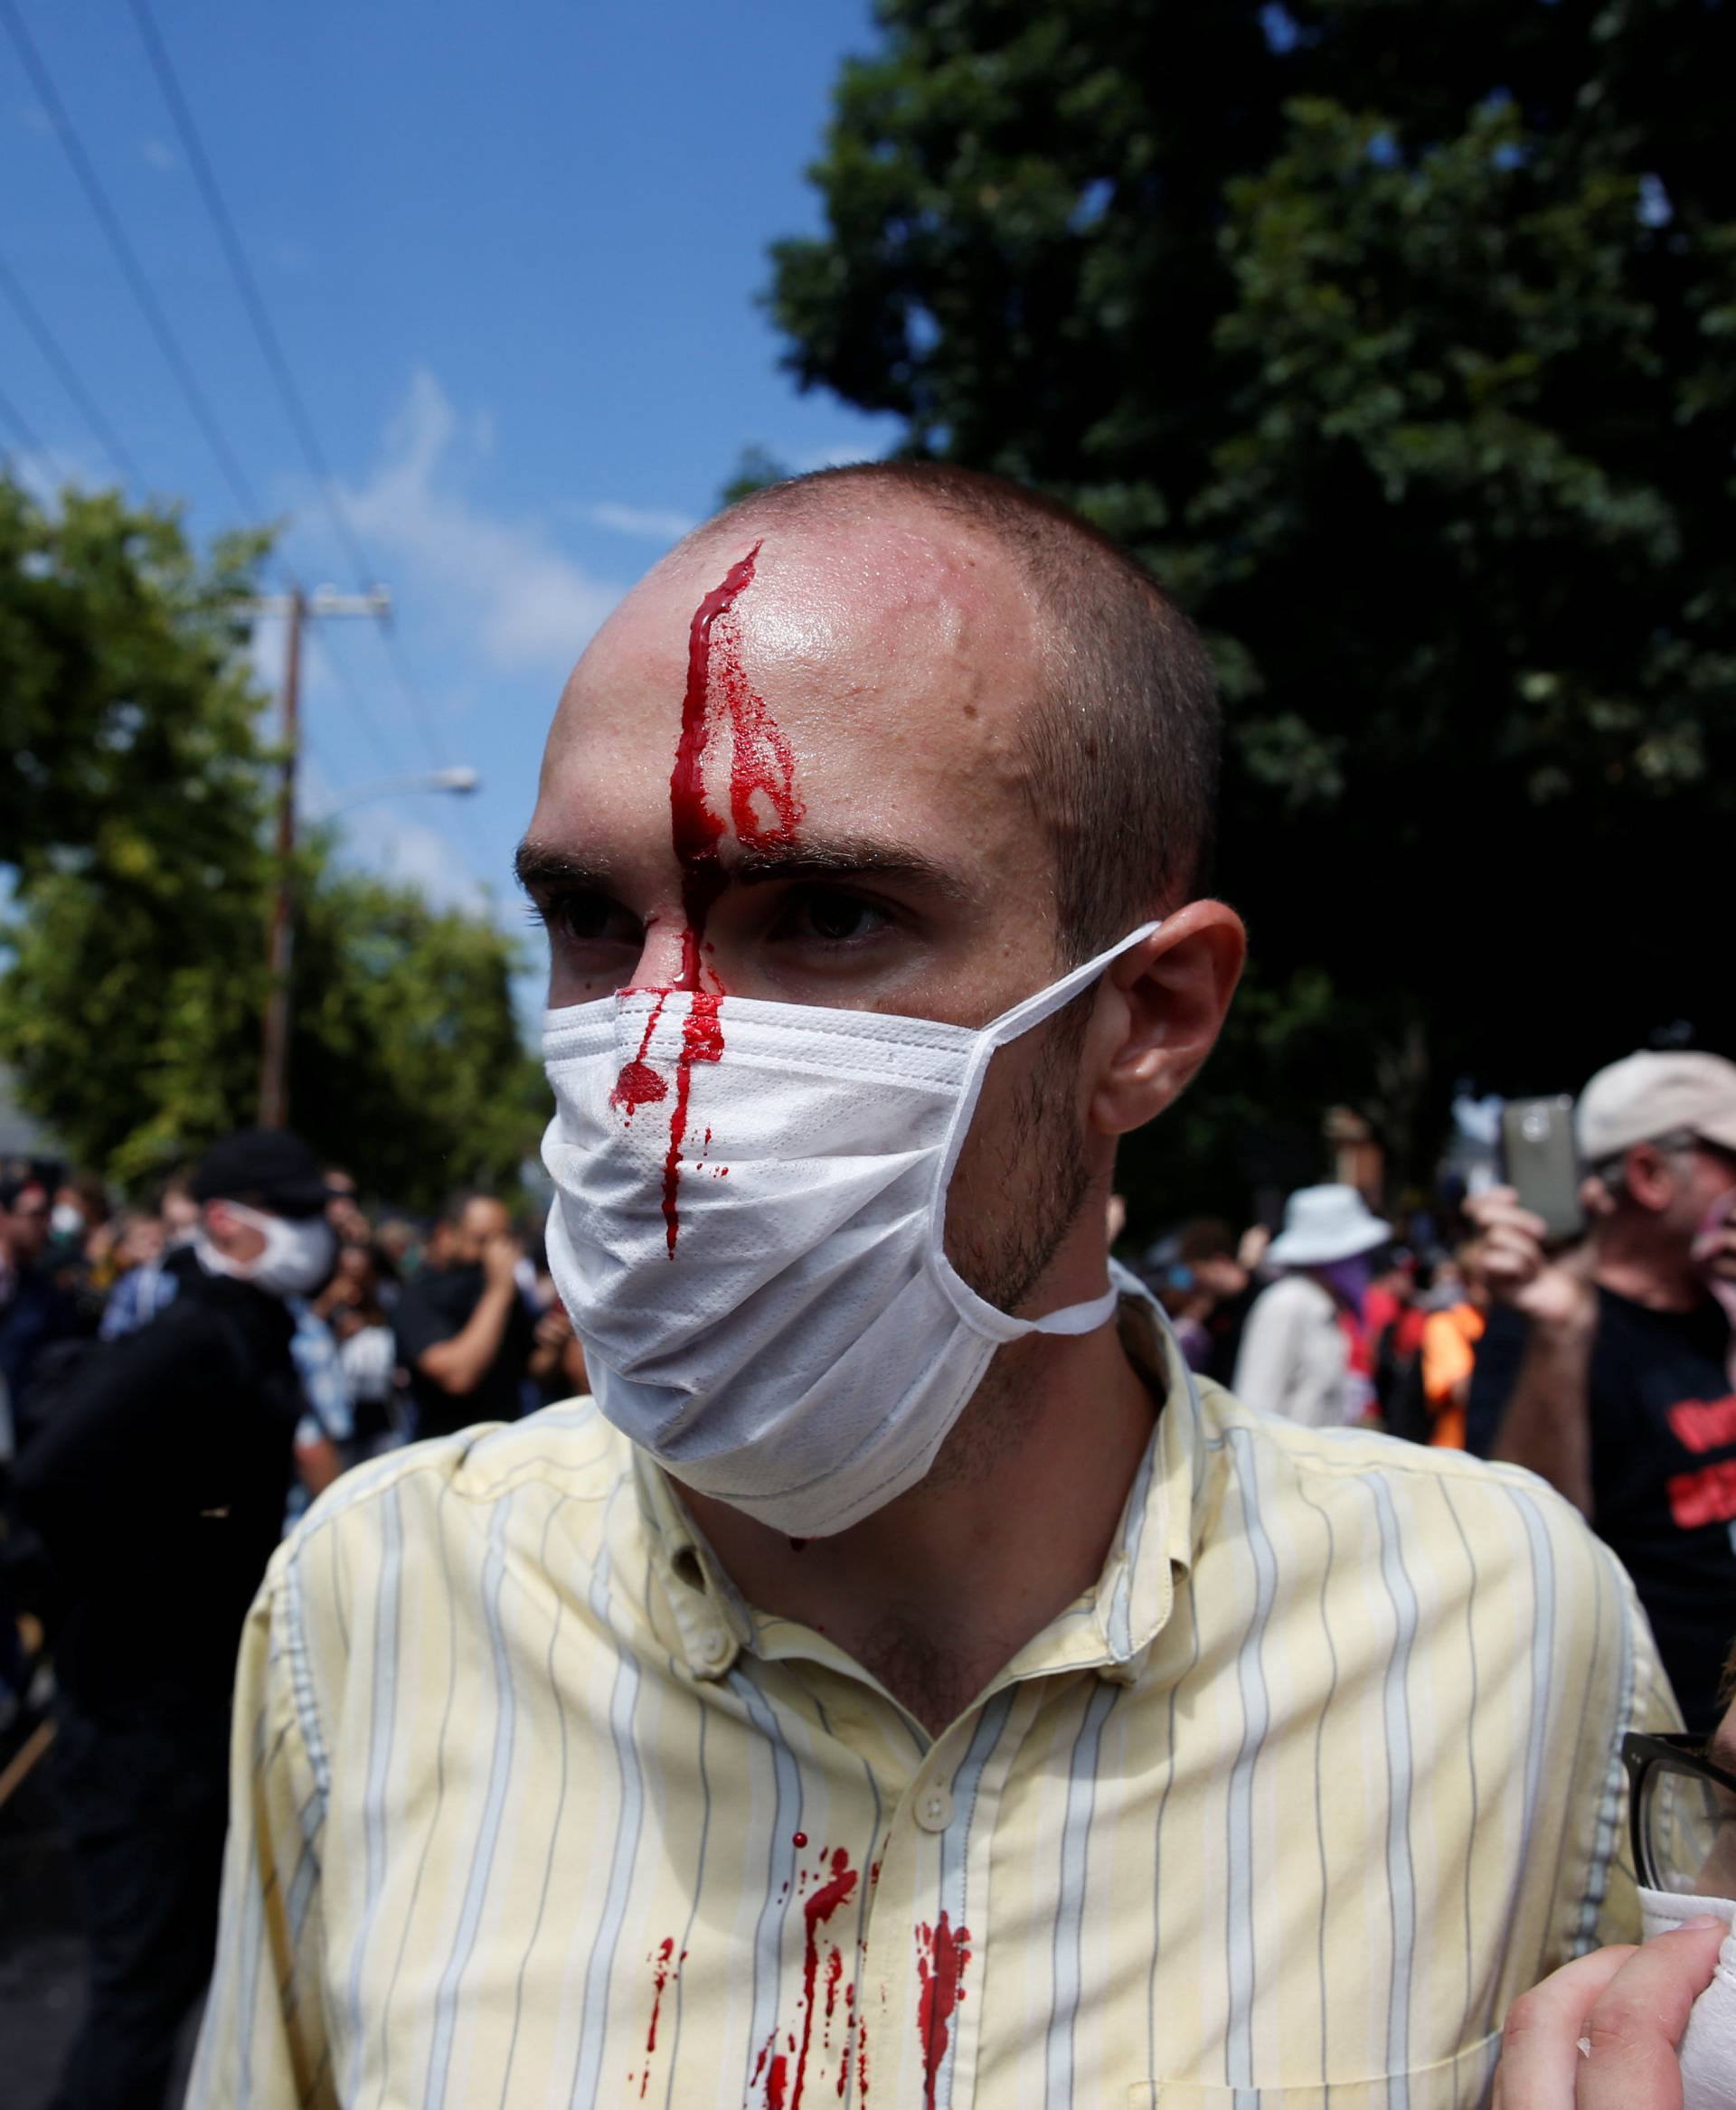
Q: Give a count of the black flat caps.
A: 1